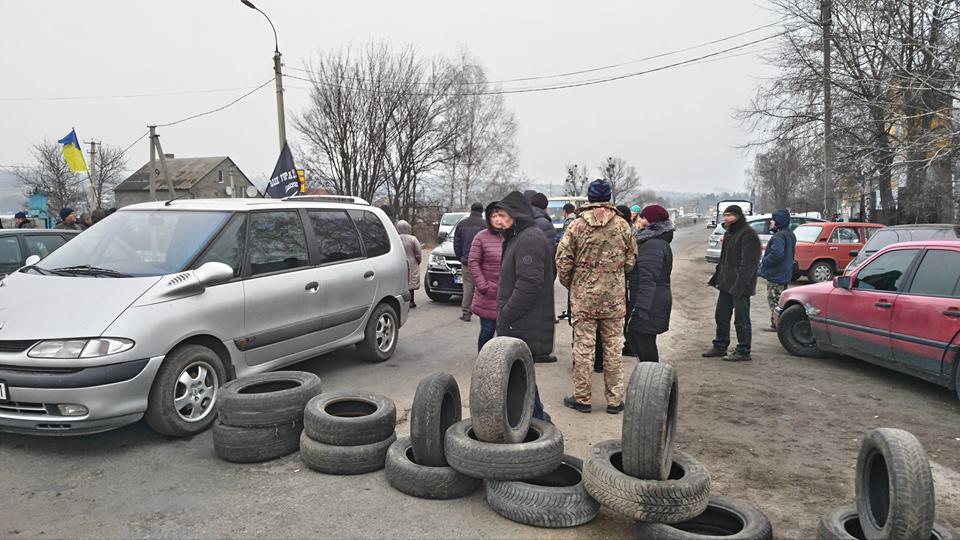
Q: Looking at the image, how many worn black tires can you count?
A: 14